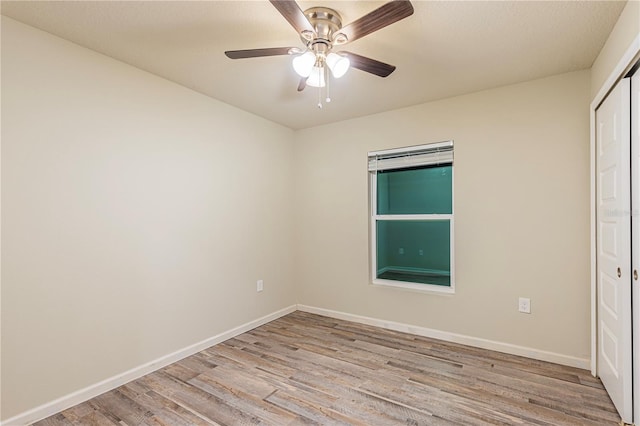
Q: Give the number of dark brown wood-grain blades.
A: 5